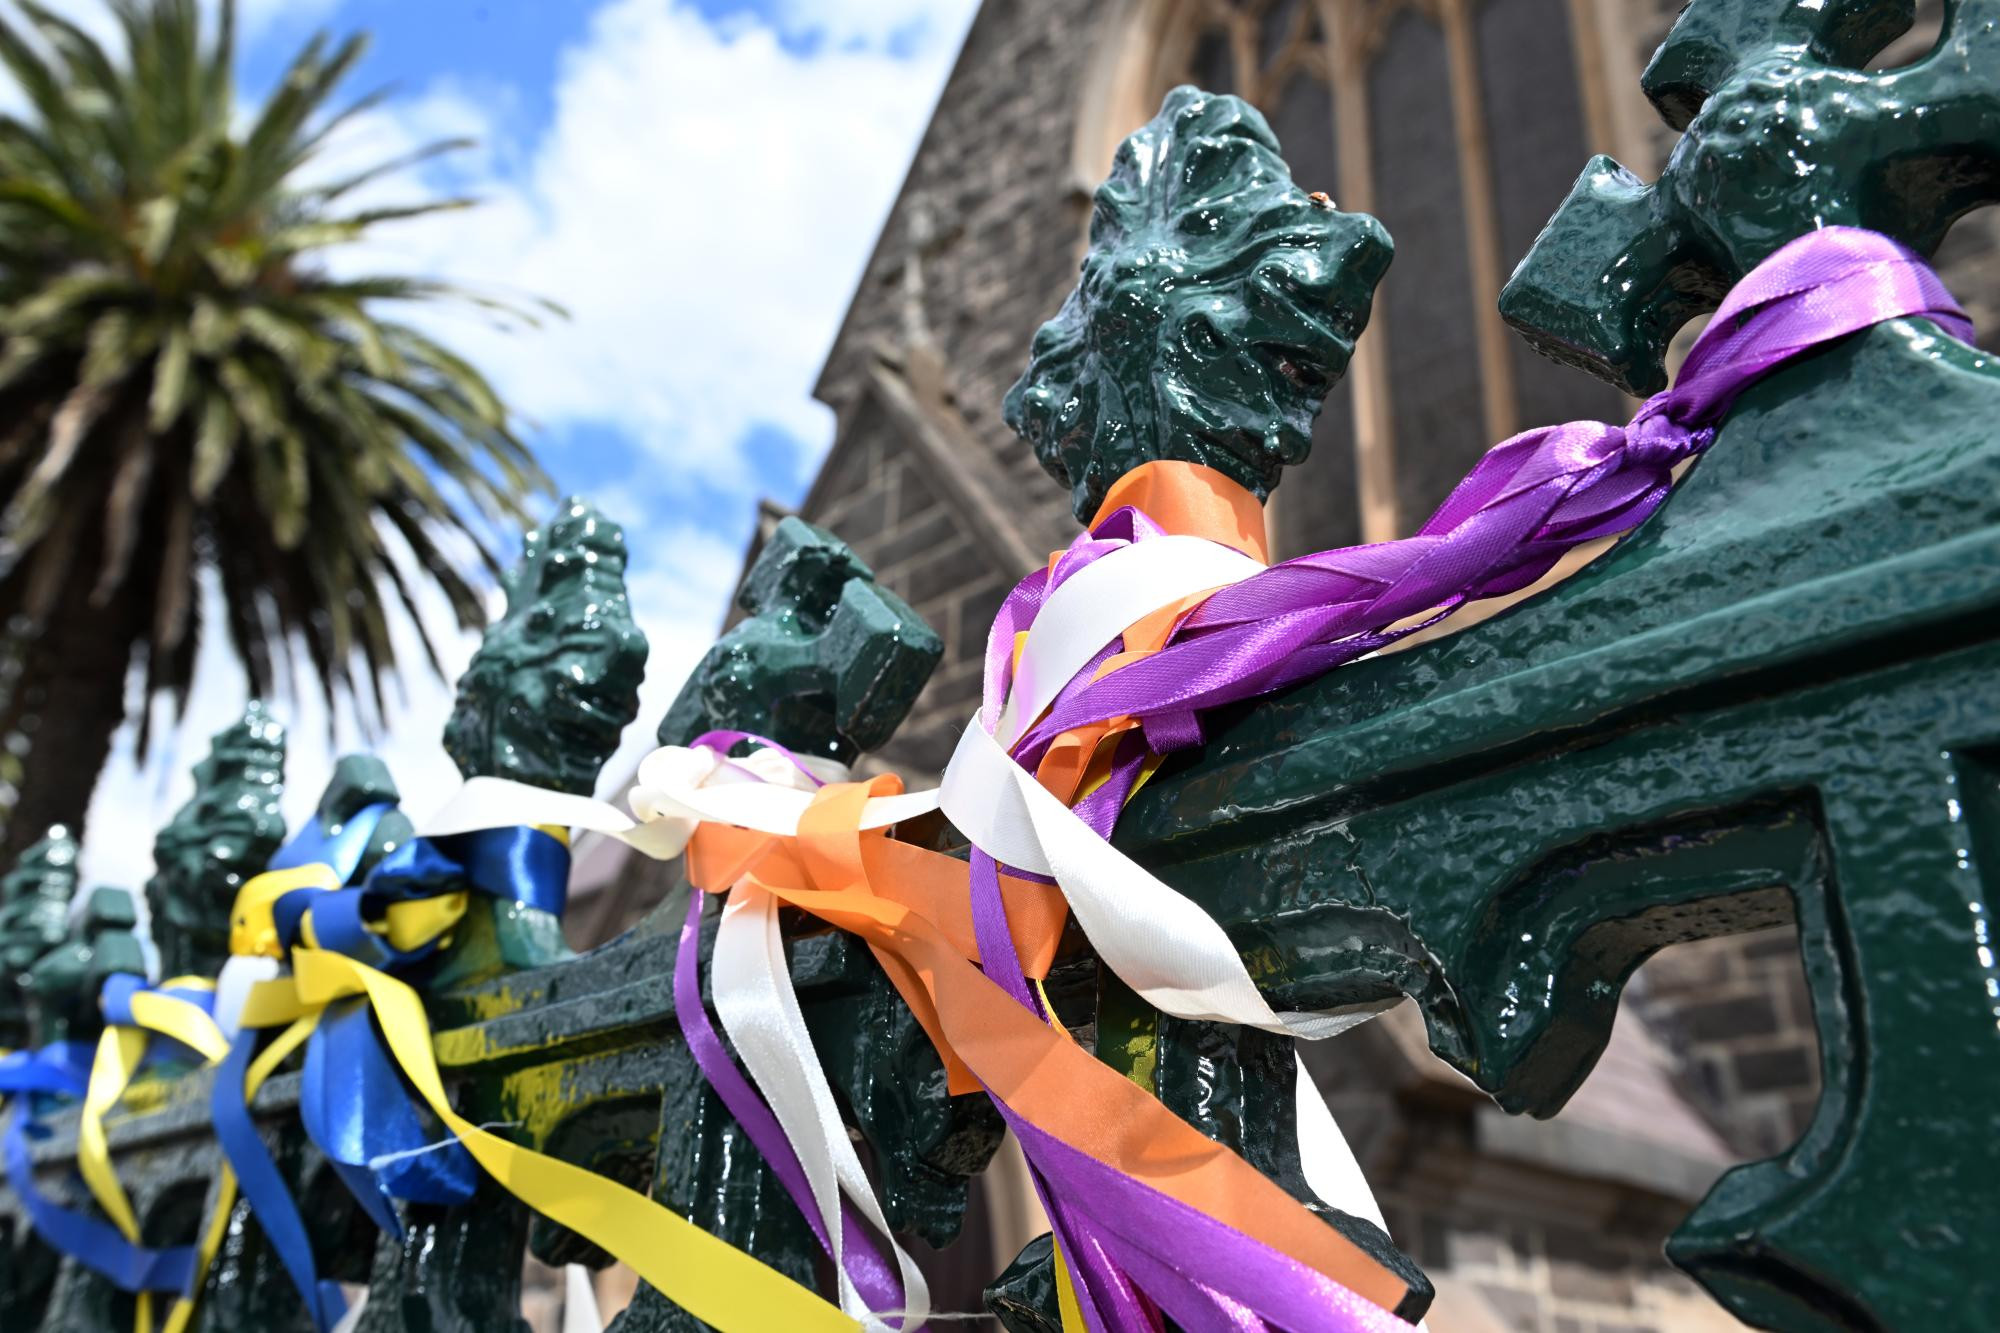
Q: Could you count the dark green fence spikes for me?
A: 8